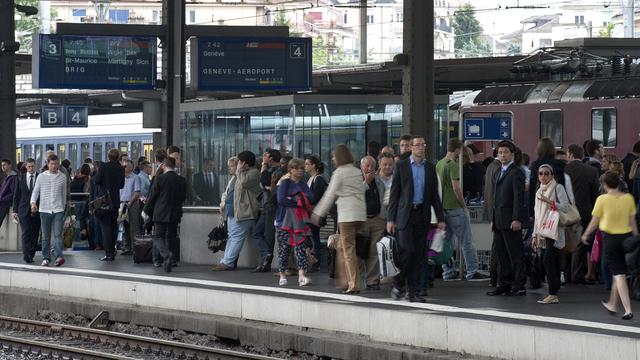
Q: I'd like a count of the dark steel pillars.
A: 3